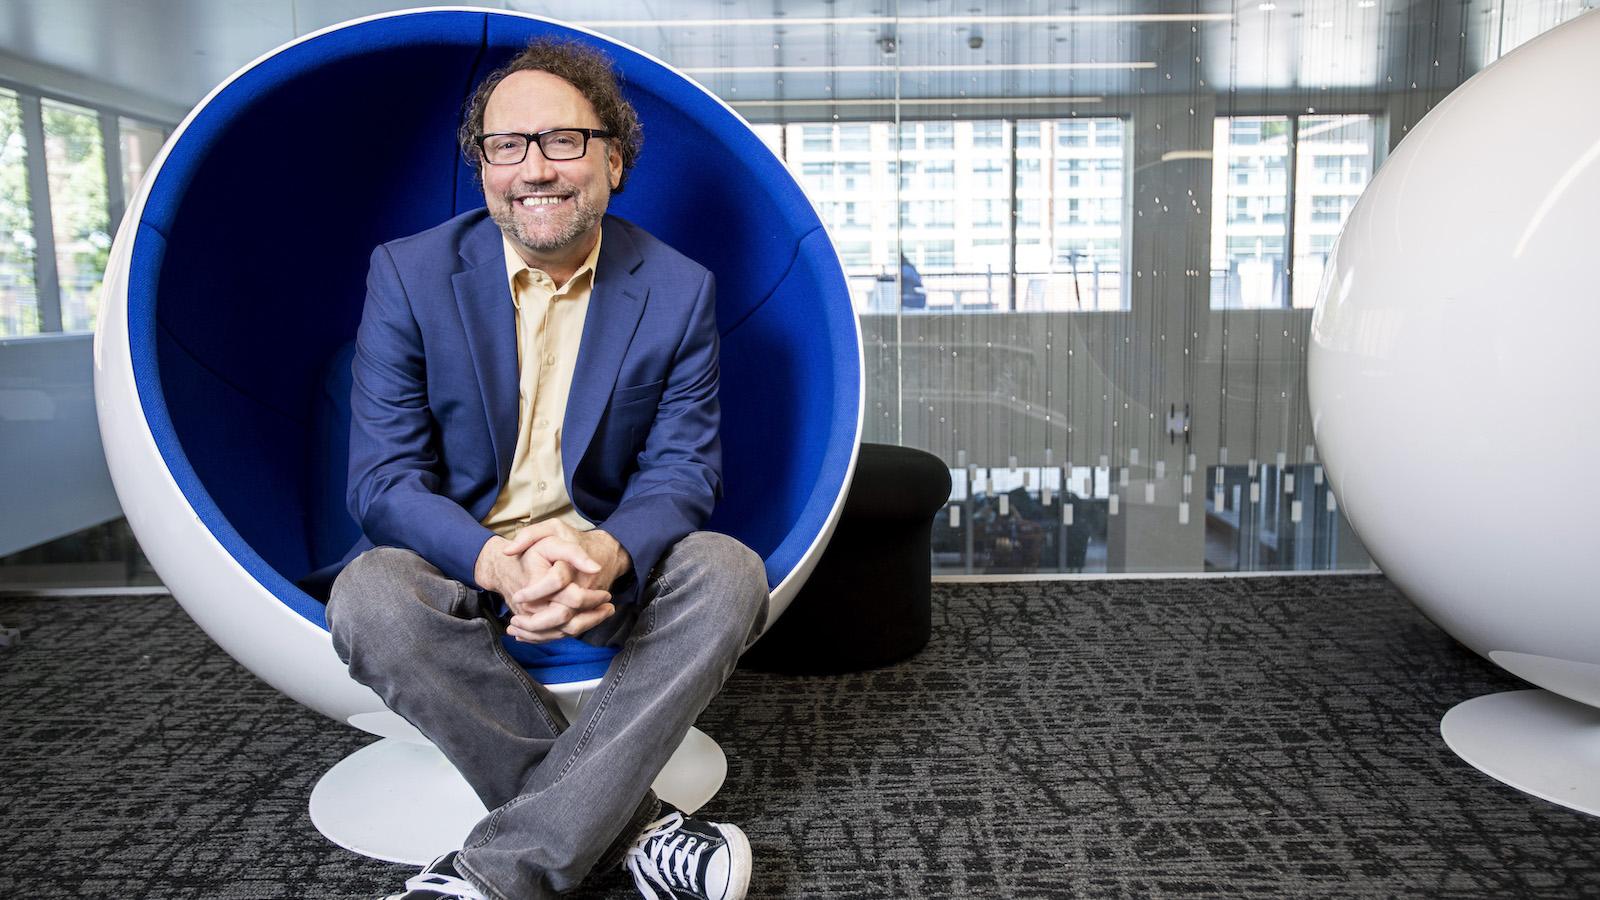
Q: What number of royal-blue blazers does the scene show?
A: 1